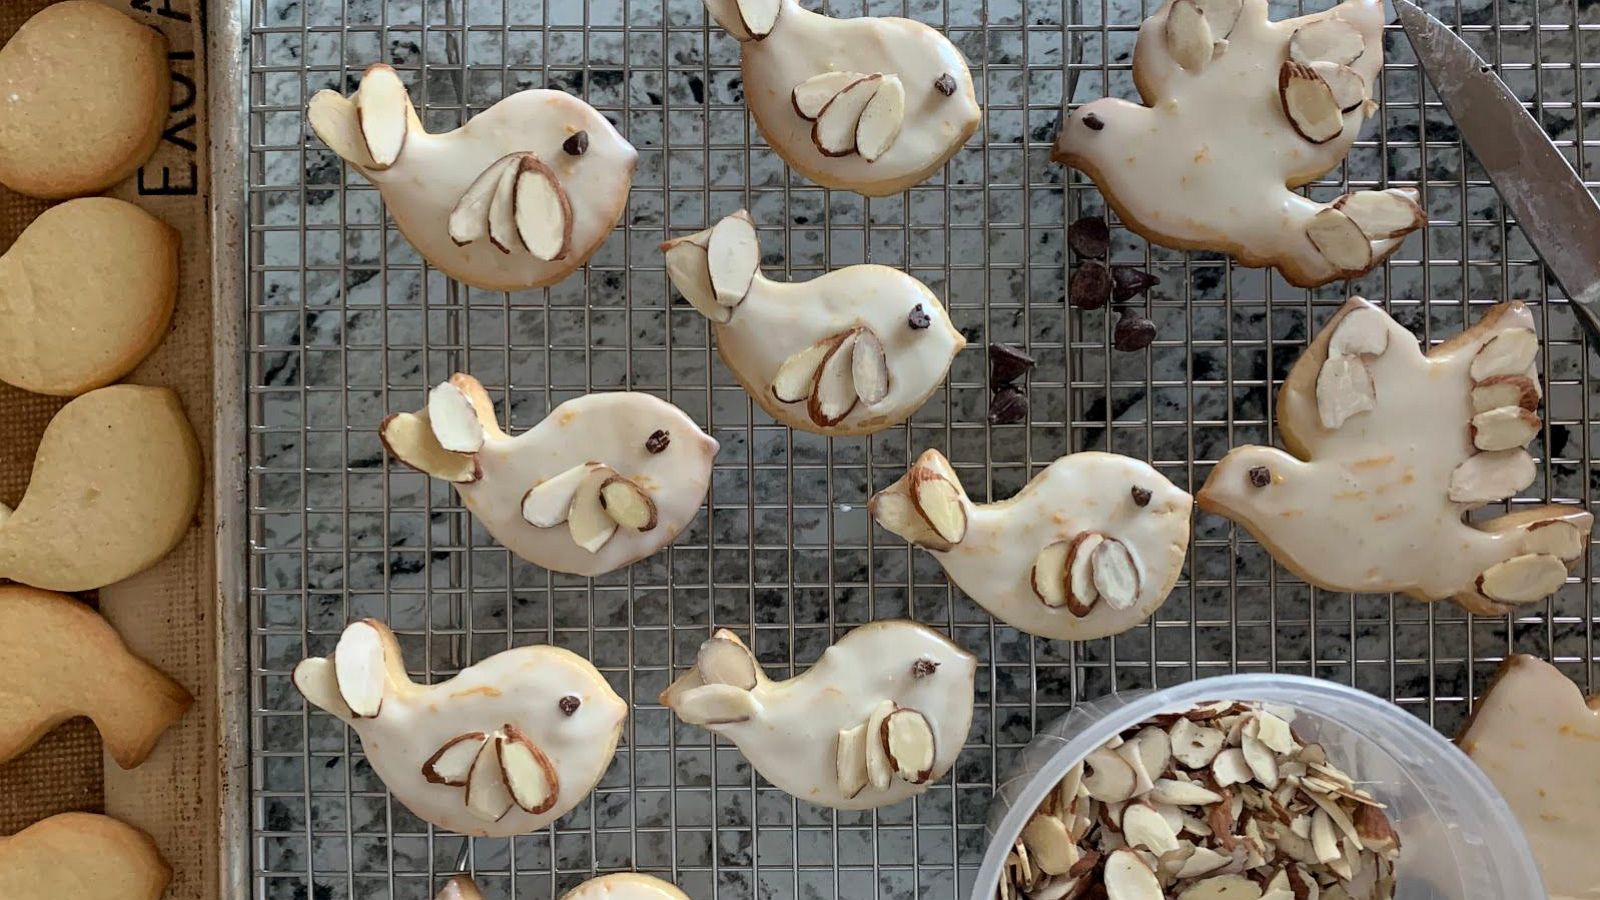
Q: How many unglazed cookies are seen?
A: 5